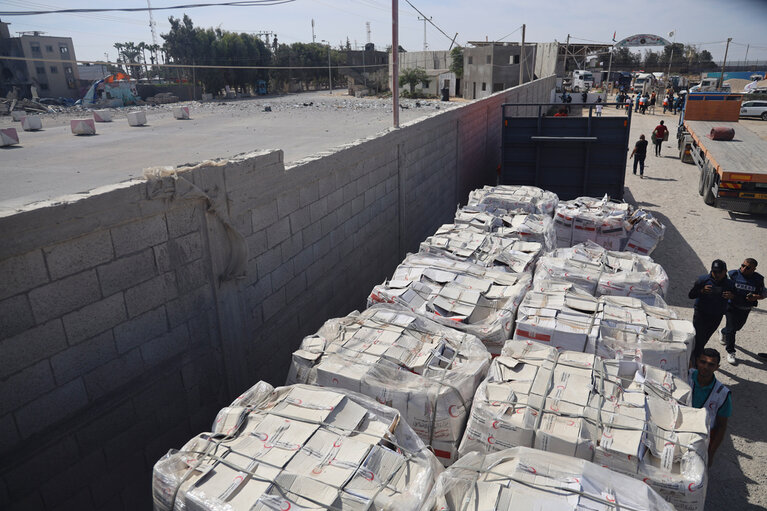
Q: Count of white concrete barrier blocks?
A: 7